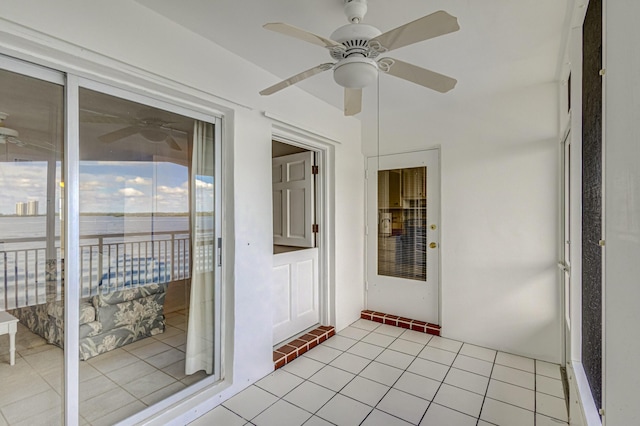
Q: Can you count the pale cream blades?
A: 5